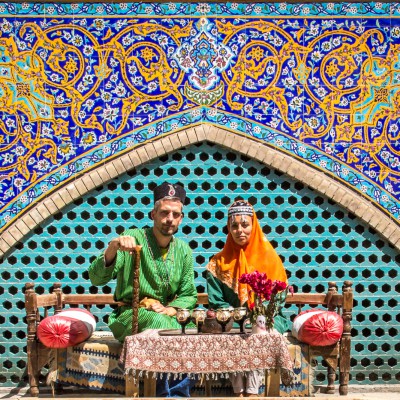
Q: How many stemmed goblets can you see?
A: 4